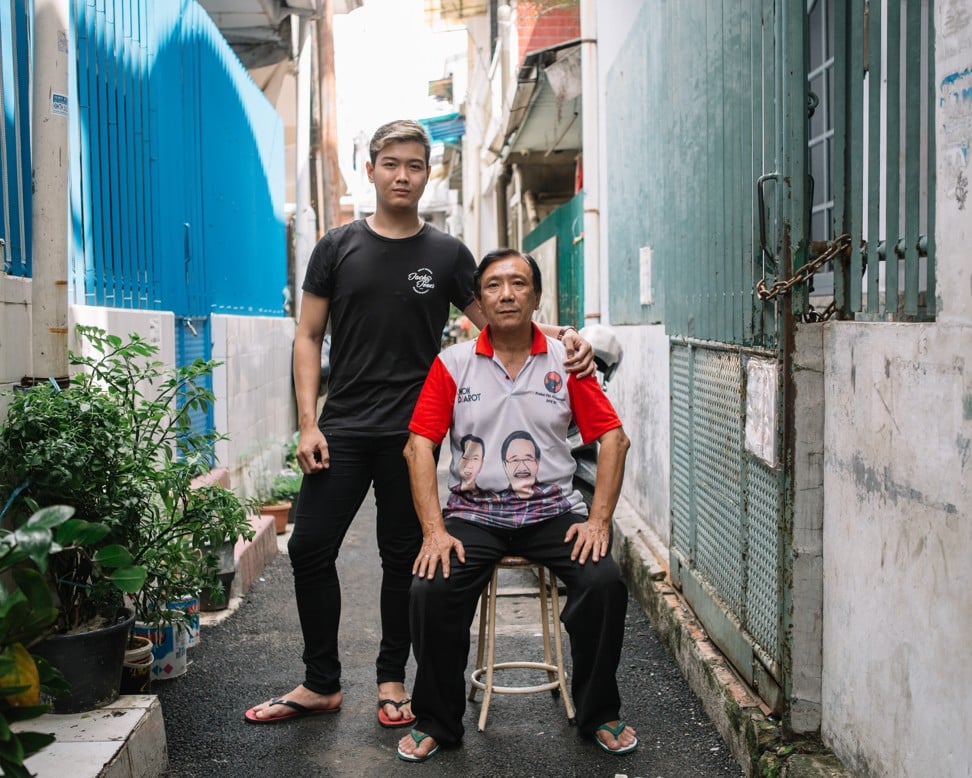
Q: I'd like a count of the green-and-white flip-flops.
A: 2